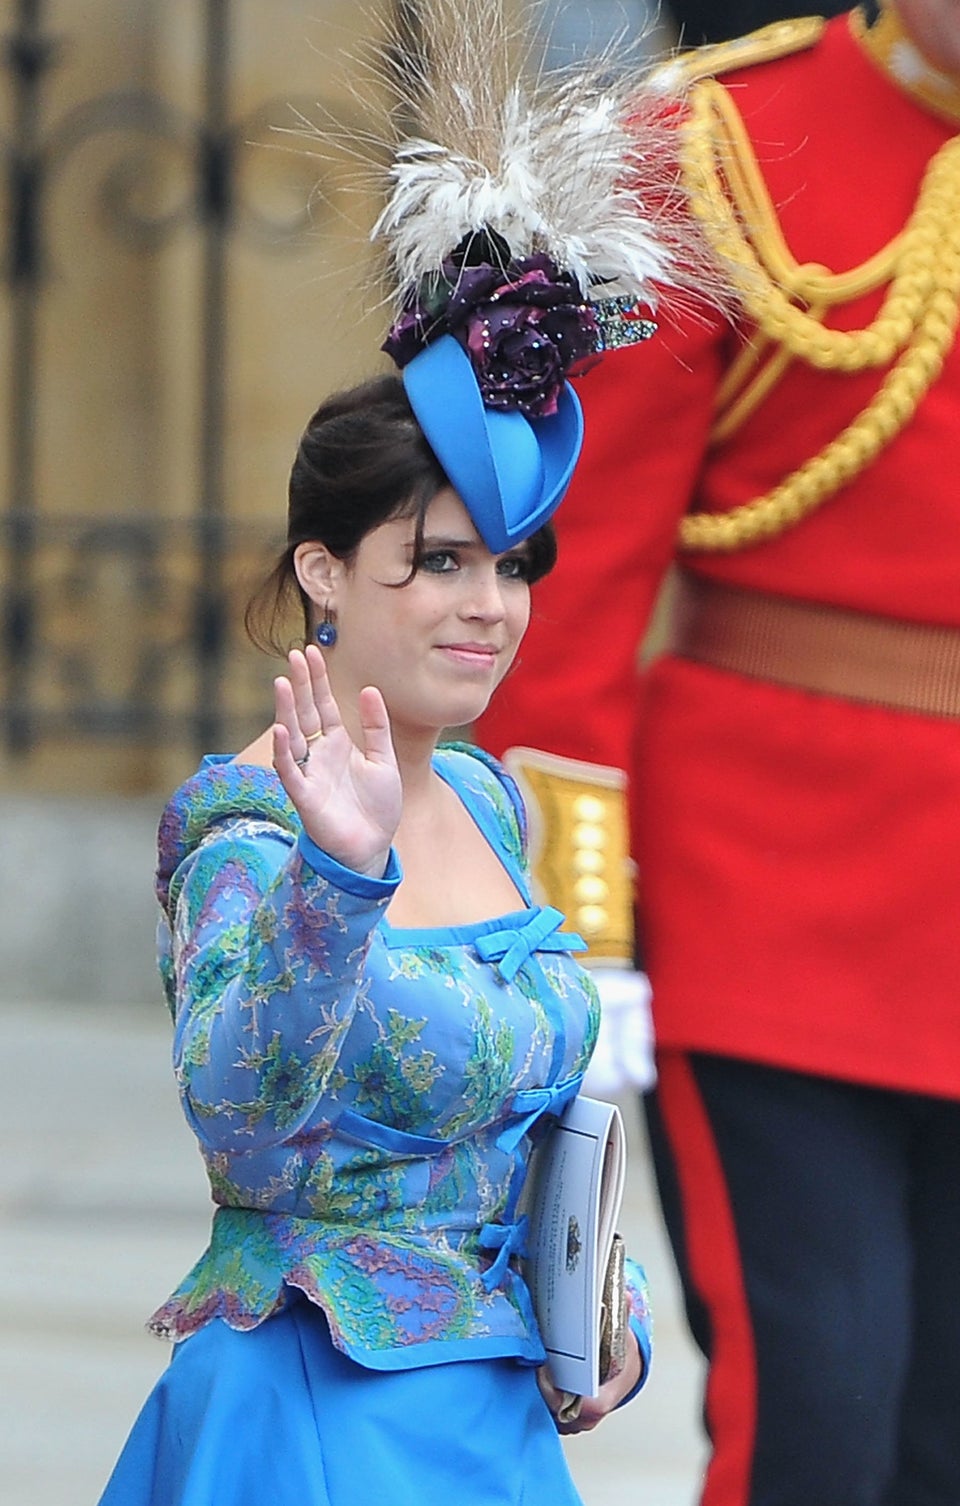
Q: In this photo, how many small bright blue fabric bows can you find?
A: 3